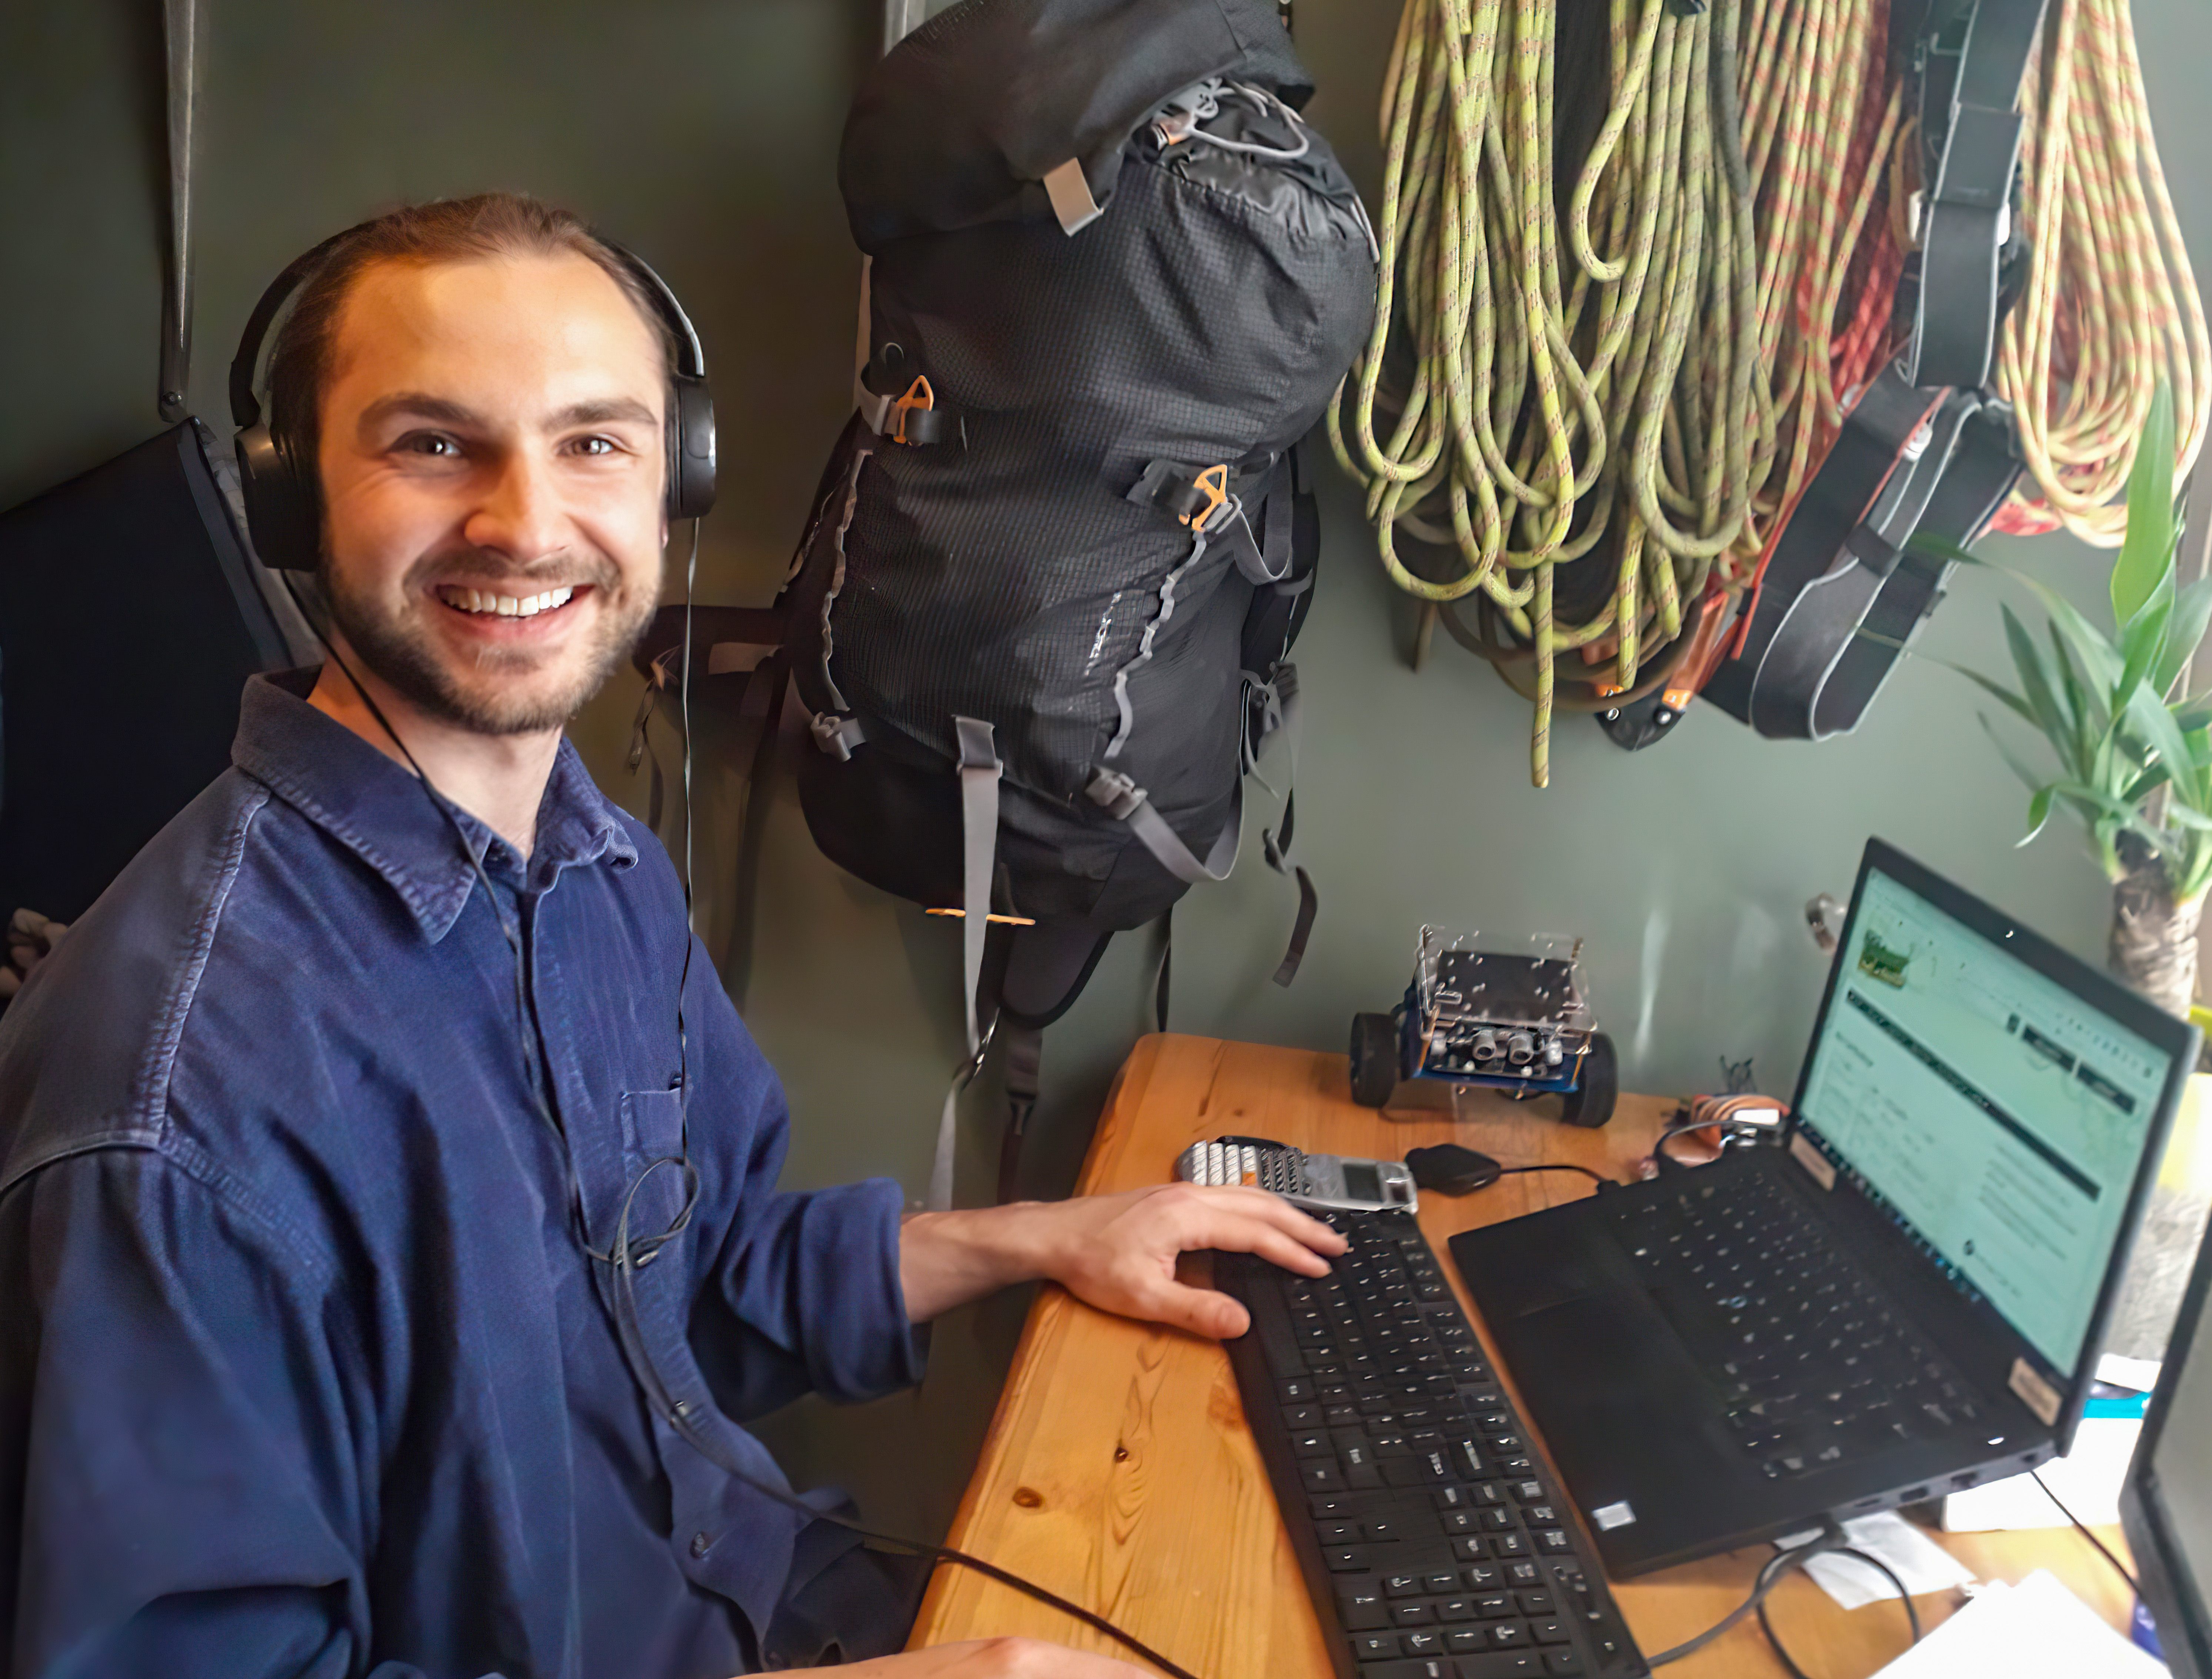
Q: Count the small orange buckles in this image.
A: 2